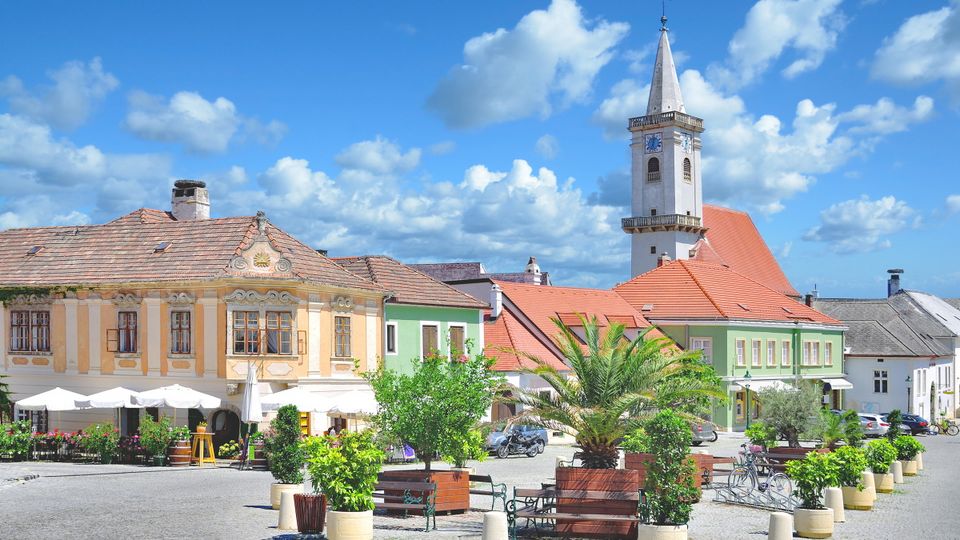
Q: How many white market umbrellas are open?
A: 5